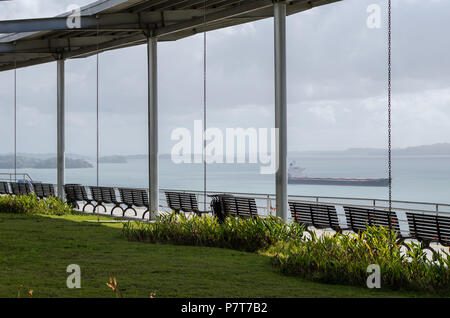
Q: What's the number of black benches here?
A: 11